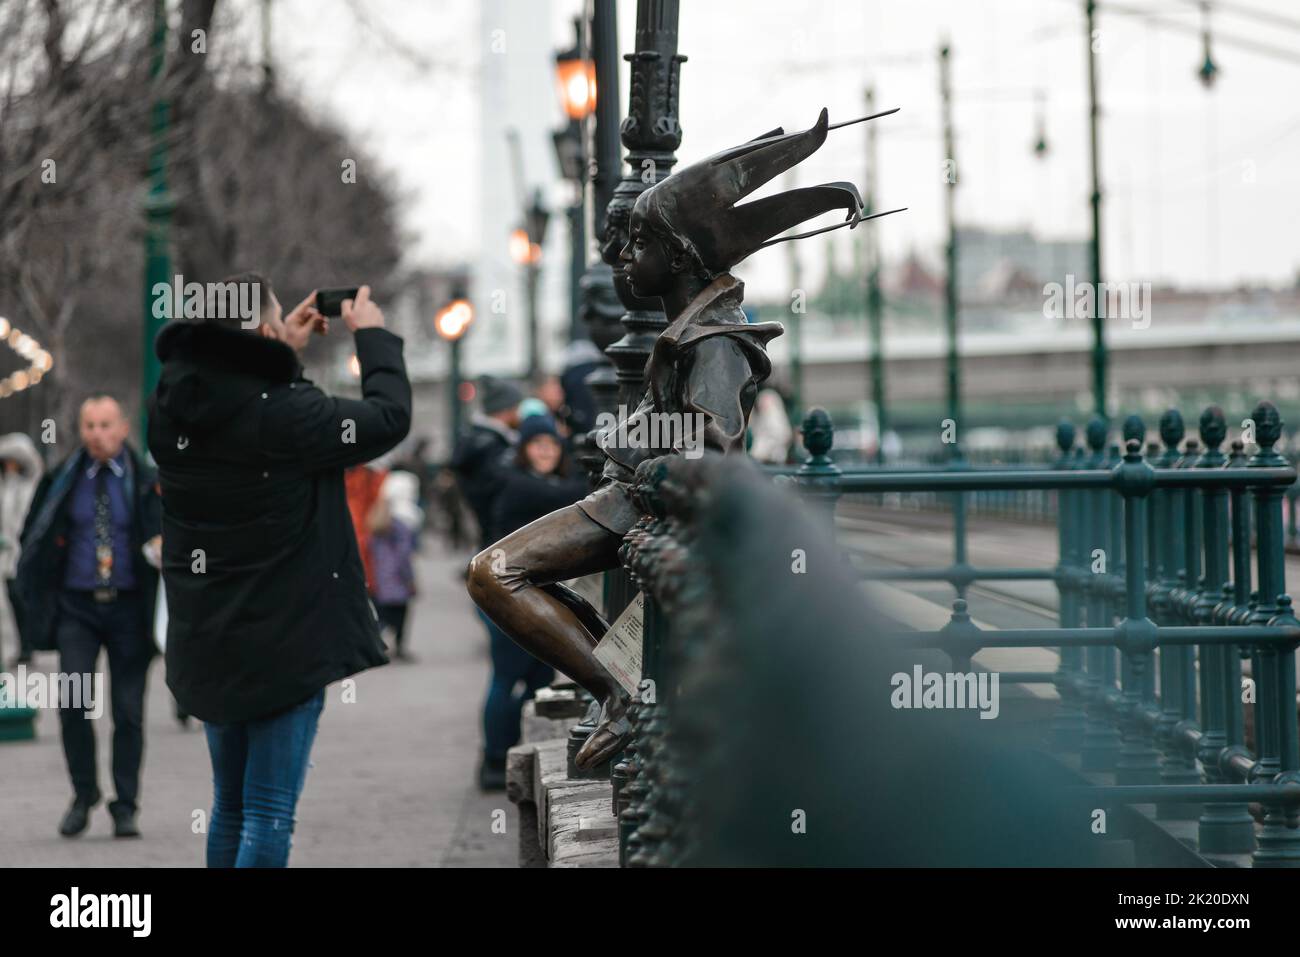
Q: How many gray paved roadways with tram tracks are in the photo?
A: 1